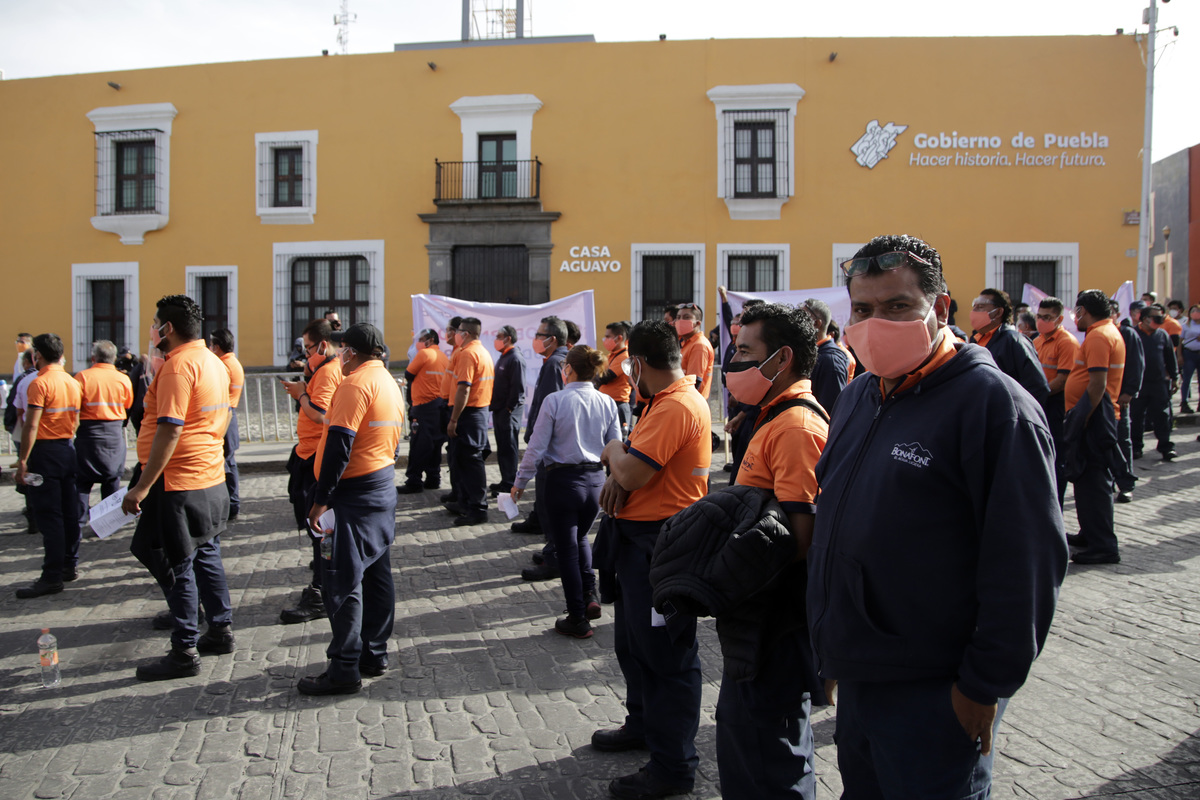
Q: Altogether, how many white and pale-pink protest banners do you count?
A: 3